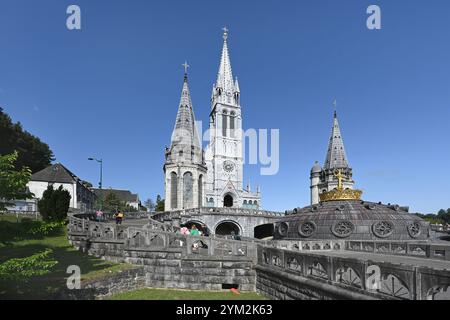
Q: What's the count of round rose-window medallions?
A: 5